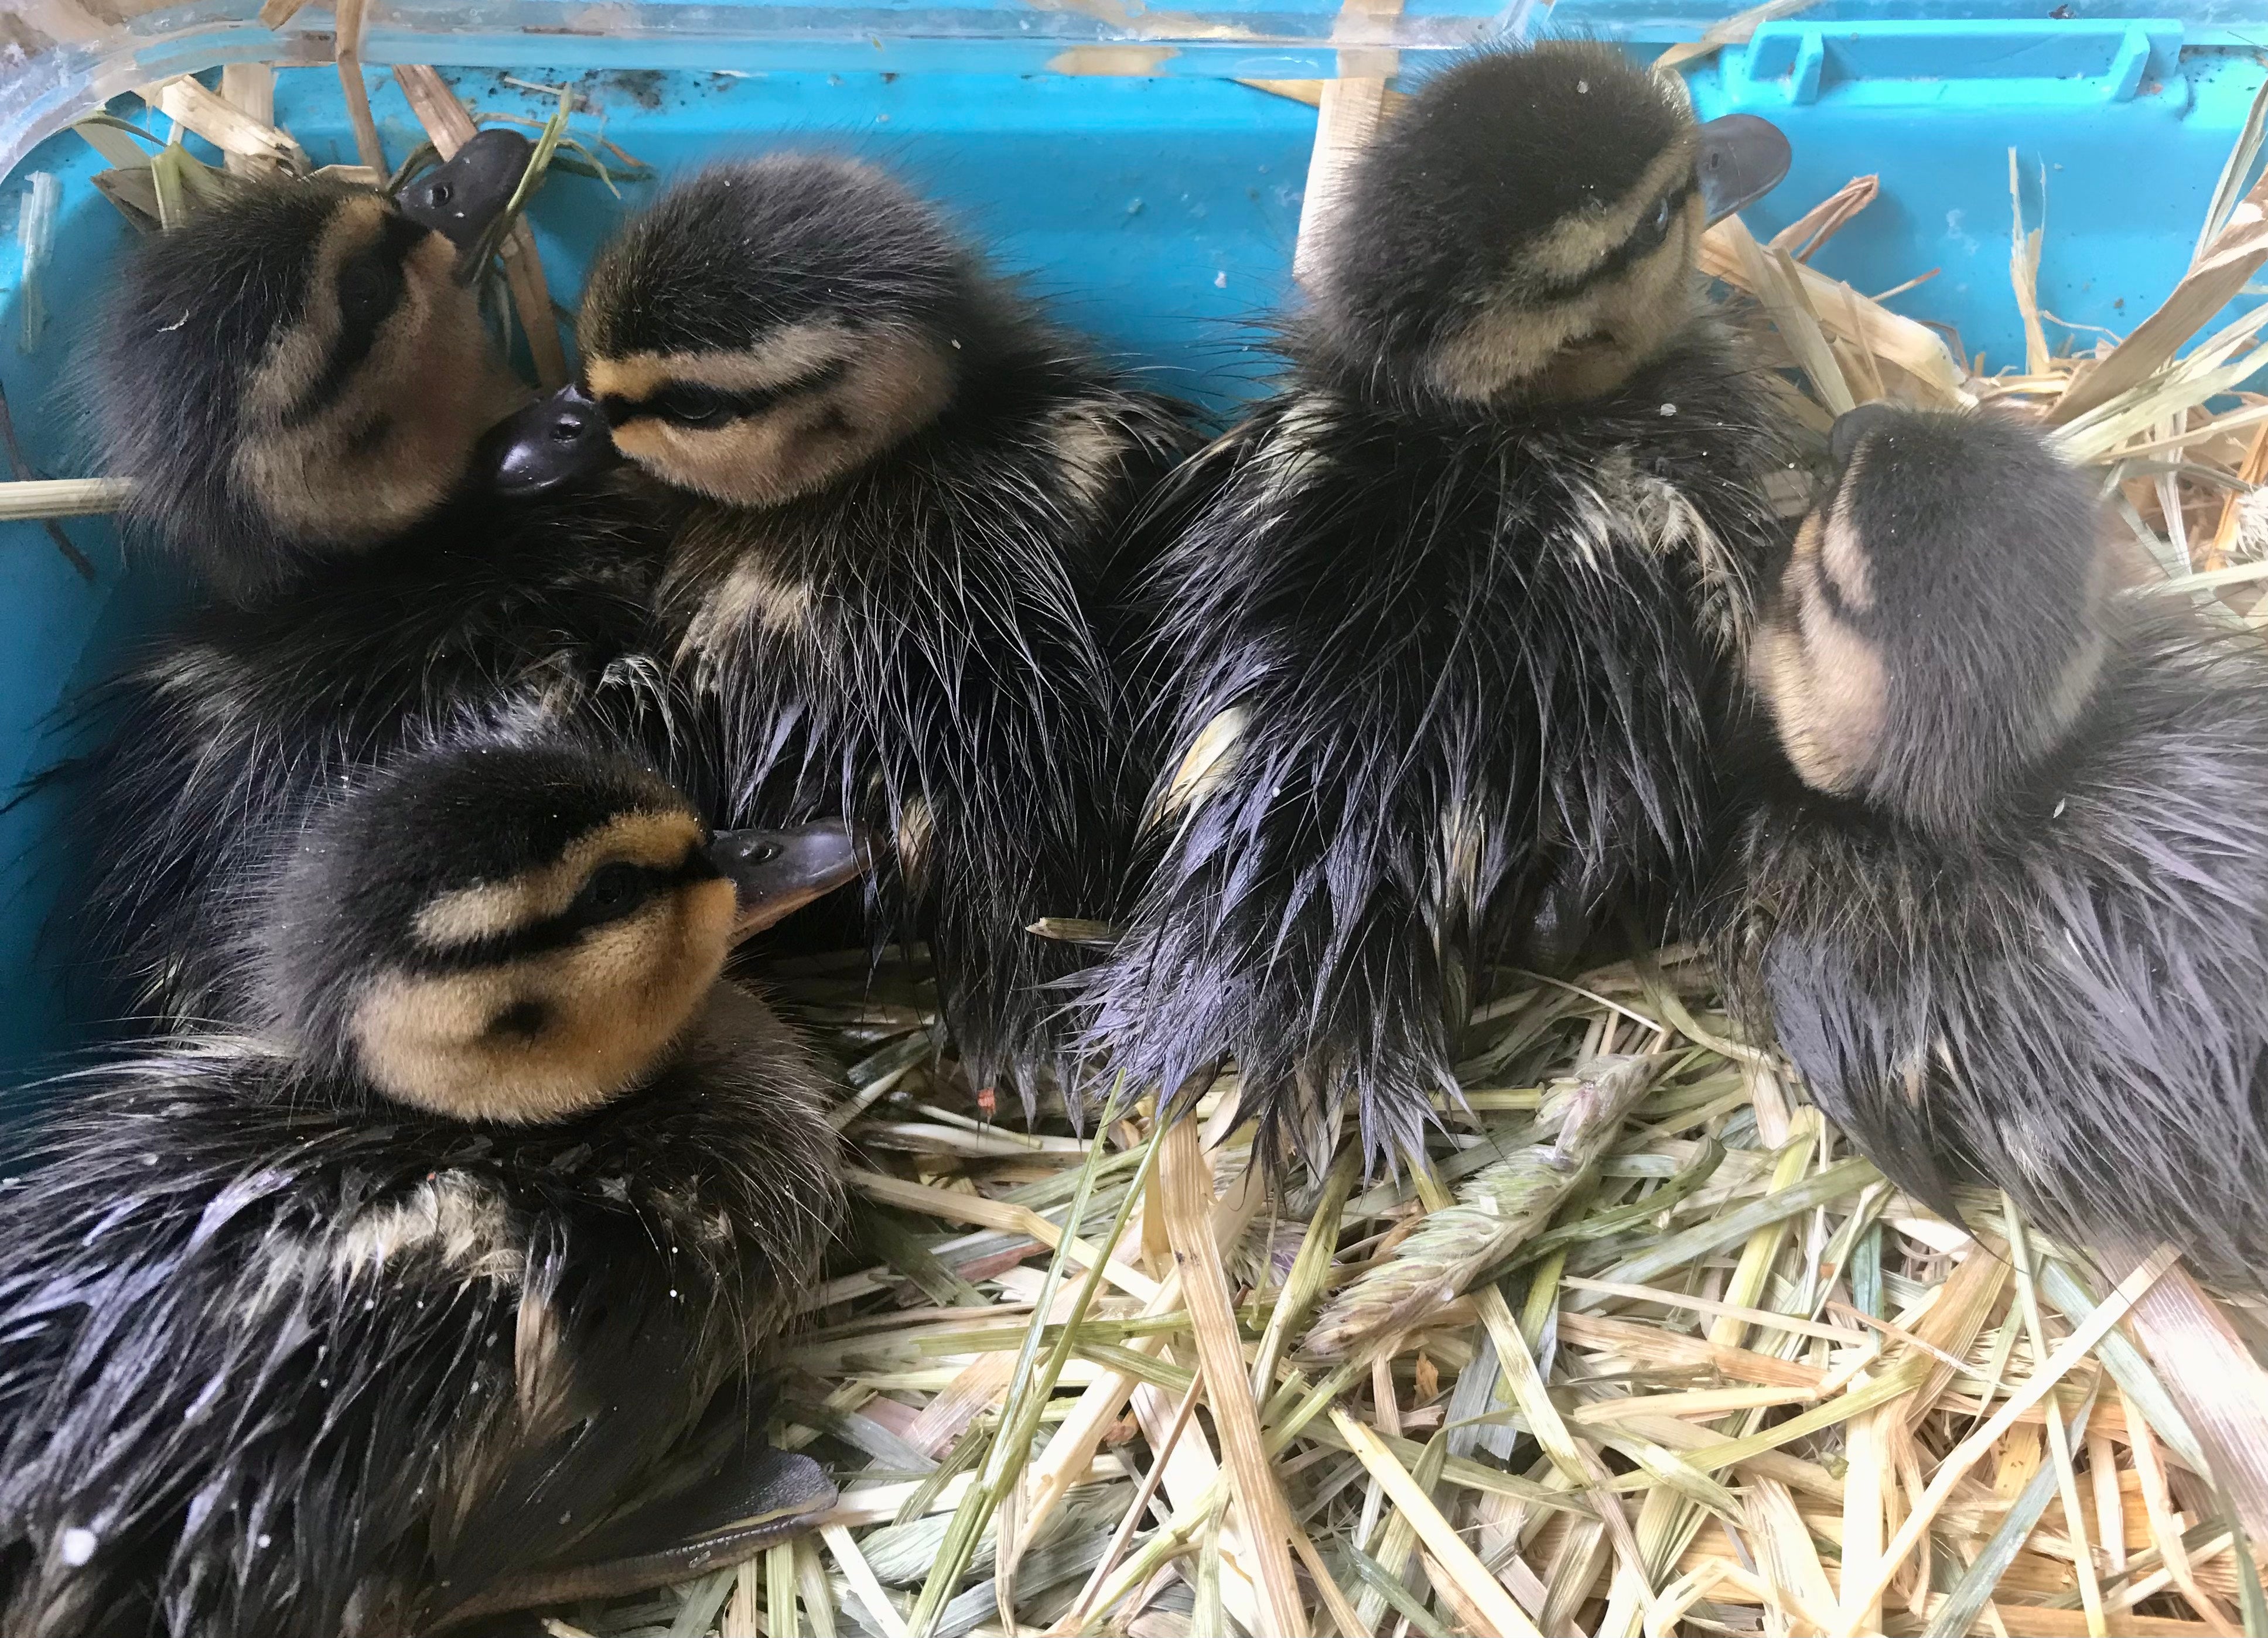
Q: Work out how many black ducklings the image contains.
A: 5